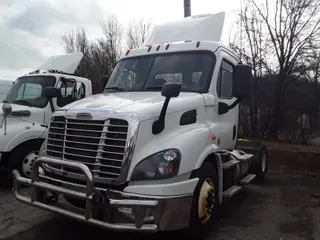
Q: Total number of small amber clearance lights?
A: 5